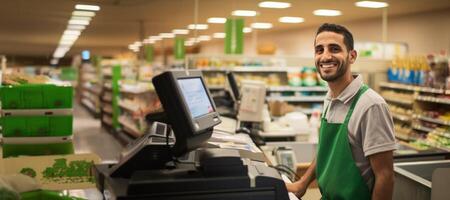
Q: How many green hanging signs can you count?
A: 3